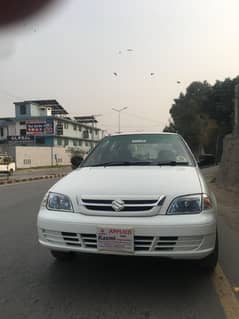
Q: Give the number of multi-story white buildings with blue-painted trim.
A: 1